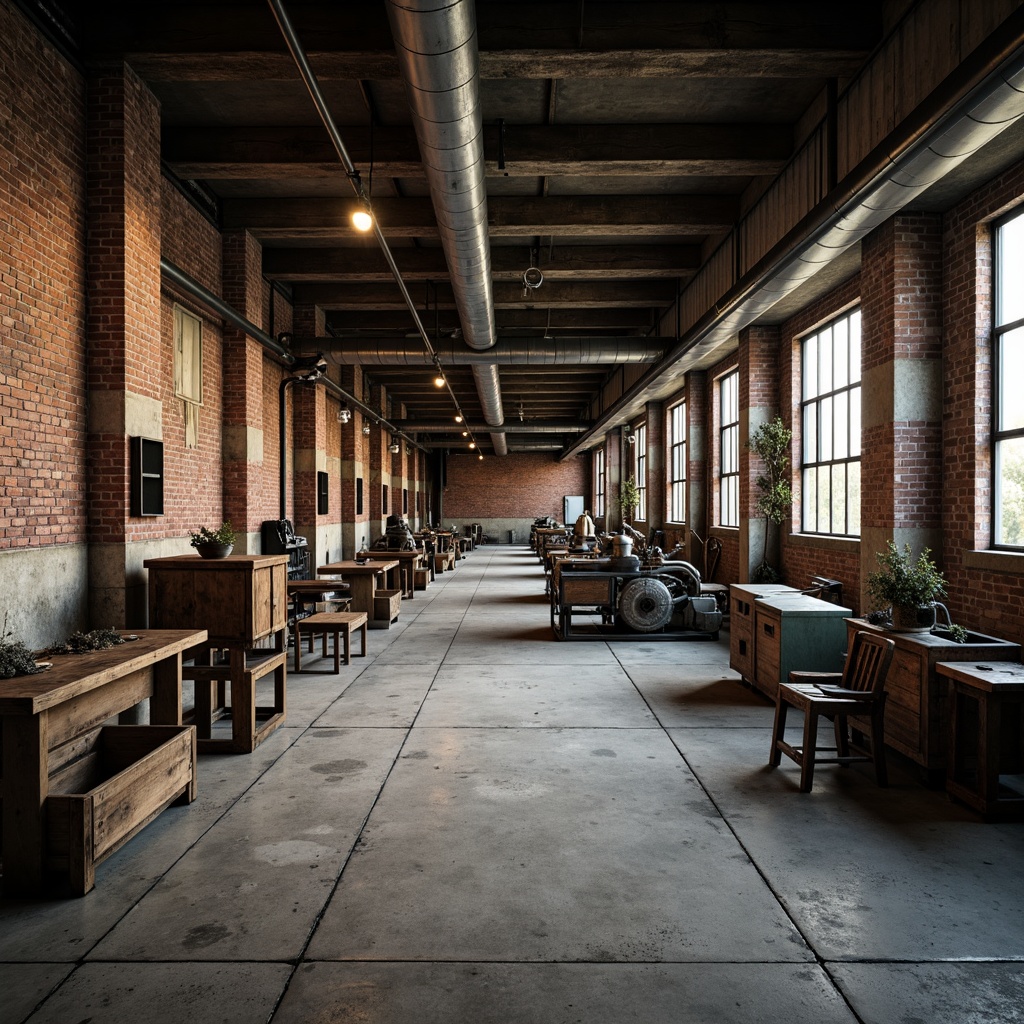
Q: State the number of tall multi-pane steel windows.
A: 6